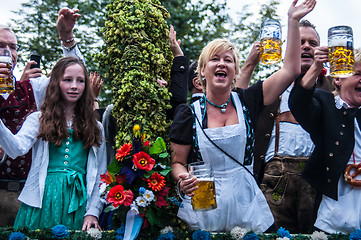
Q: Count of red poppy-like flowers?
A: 2